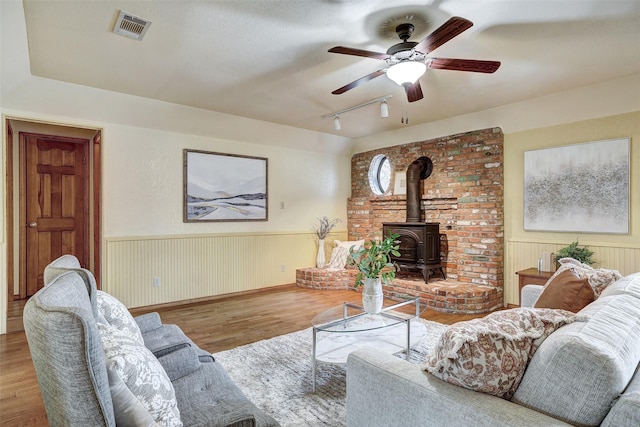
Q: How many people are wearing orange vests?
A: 0